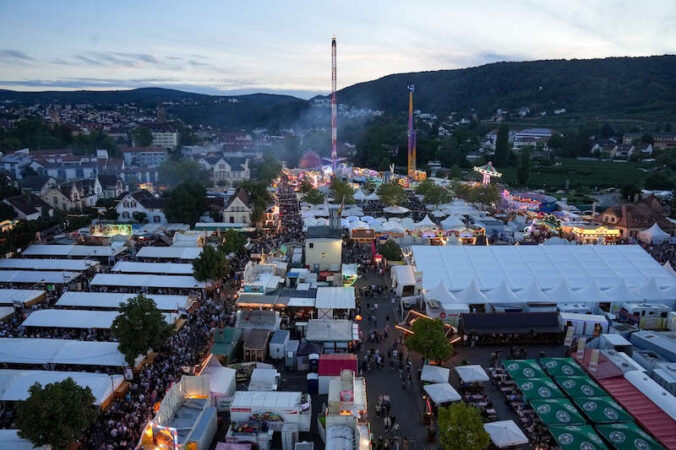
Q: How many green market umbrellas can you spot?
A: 8